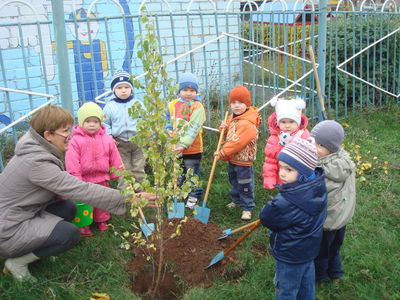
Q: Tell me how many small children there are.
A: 7